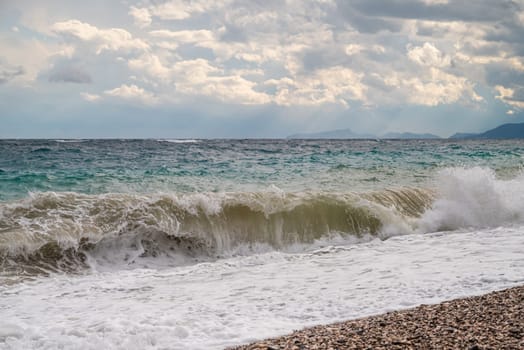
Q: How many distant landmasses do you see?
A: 3